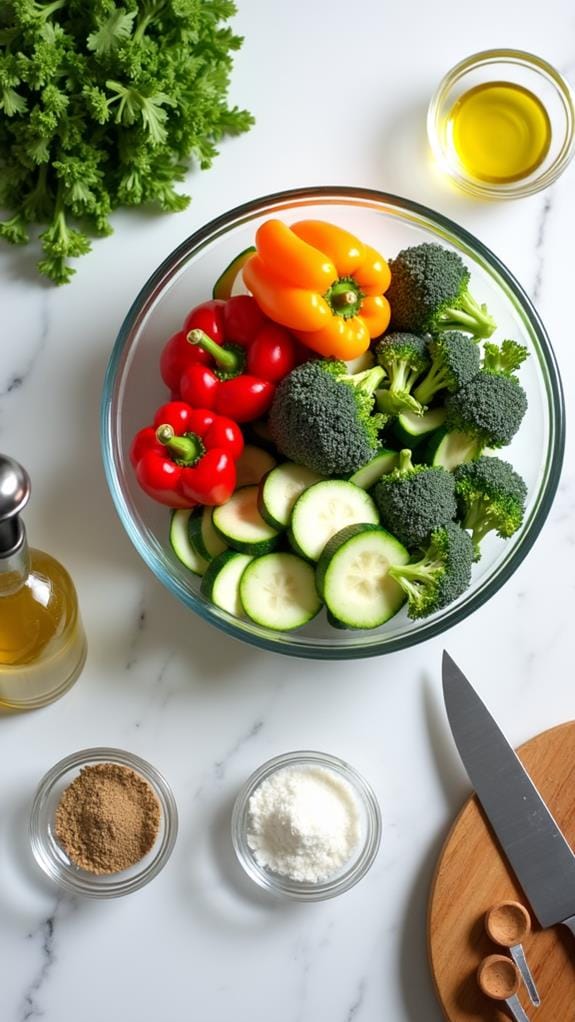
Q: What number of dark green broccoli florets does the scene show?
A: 8